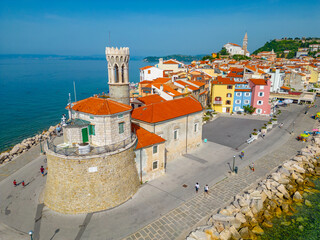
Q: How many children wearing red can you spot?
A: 2